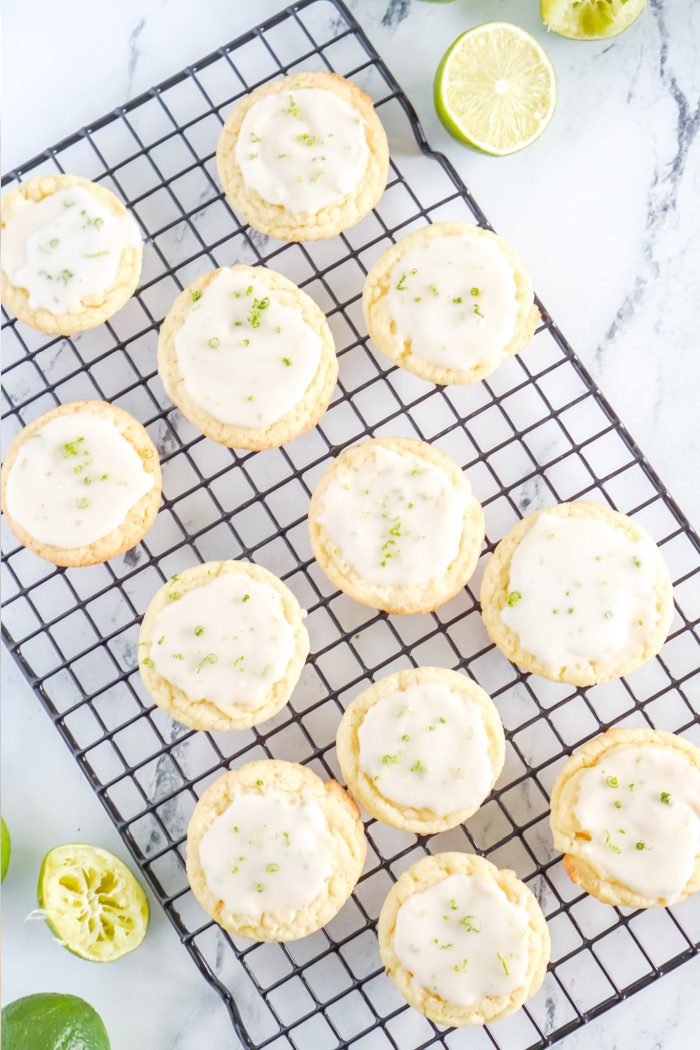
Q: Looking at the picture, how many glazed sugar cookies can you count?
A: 12